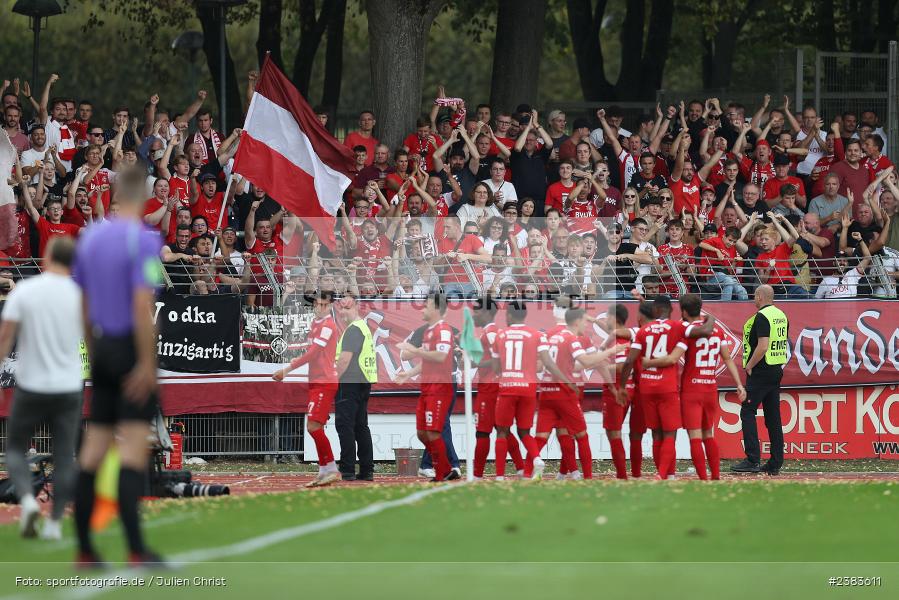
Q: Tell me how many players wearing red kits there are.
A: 10